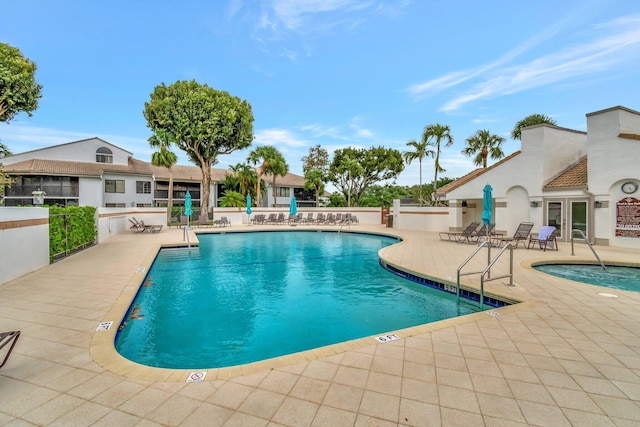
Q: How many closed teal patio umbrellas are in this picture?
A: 4